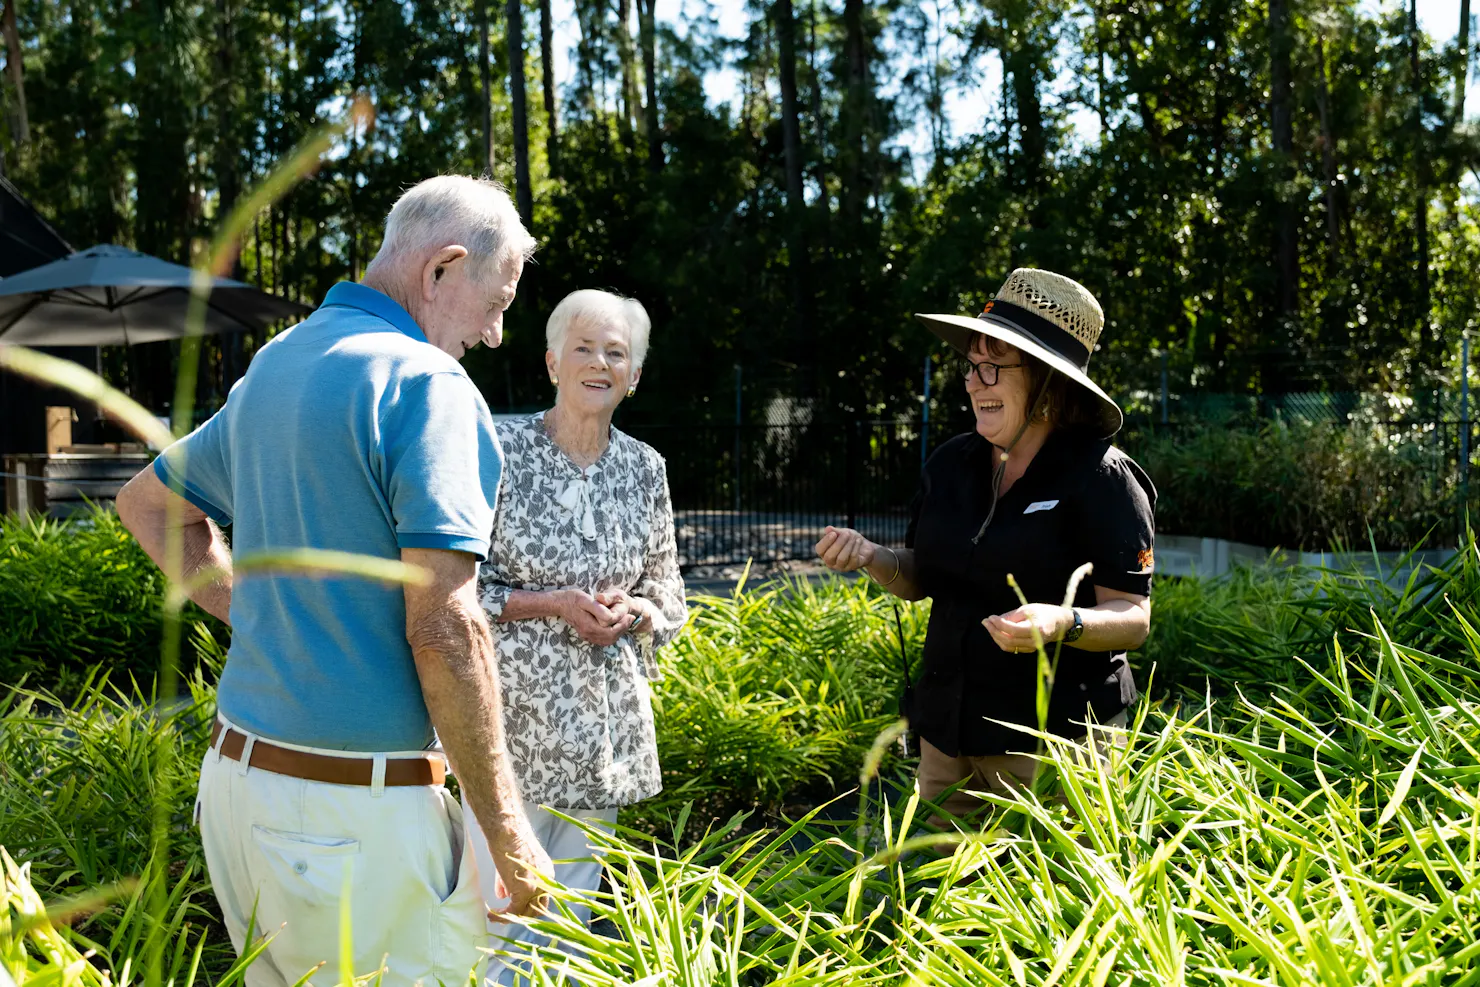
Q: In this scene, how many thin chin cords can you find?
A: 1